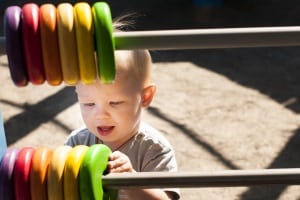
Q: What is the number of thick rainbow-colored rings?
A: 12